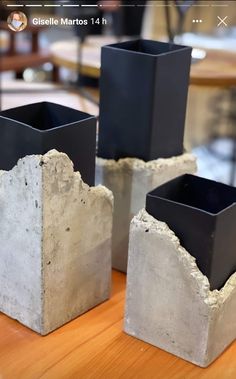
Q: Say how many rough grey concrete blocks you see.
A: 3